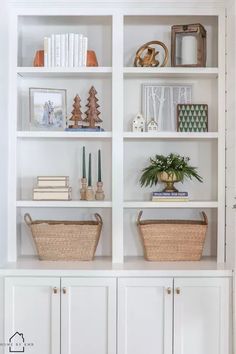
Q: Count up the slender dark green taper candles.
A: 3